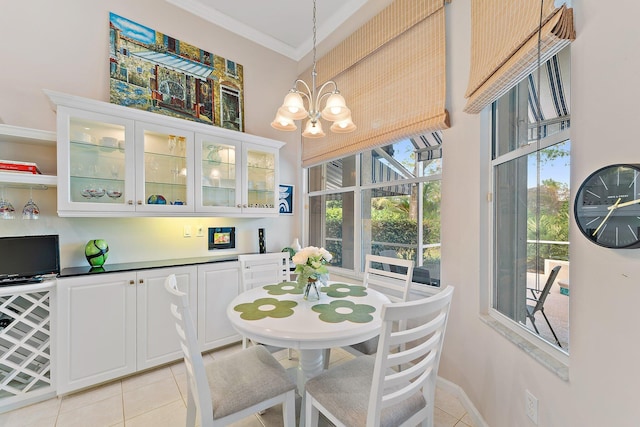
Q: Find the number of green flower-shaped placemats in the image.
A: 4